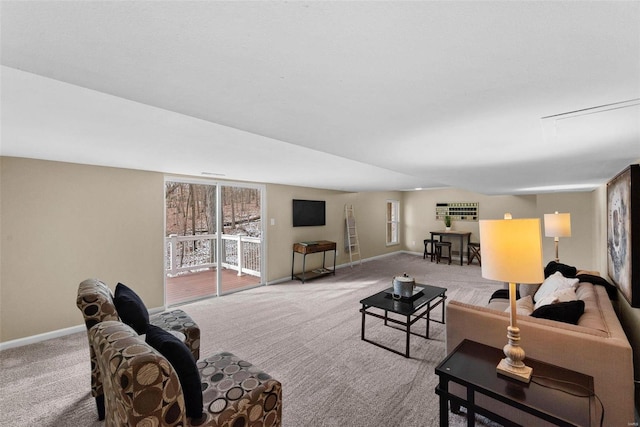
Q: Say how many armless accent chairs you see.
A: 2